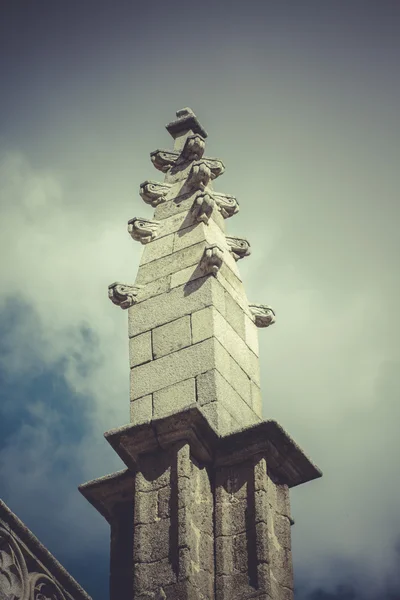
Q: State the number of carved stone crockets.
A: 12